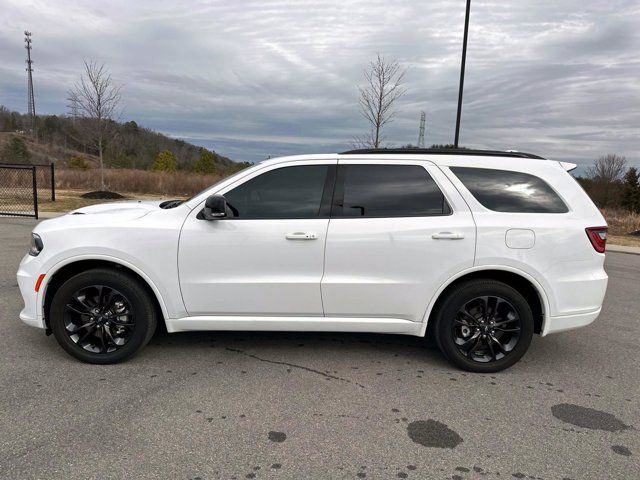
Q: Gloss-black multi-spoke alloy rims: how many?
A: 2